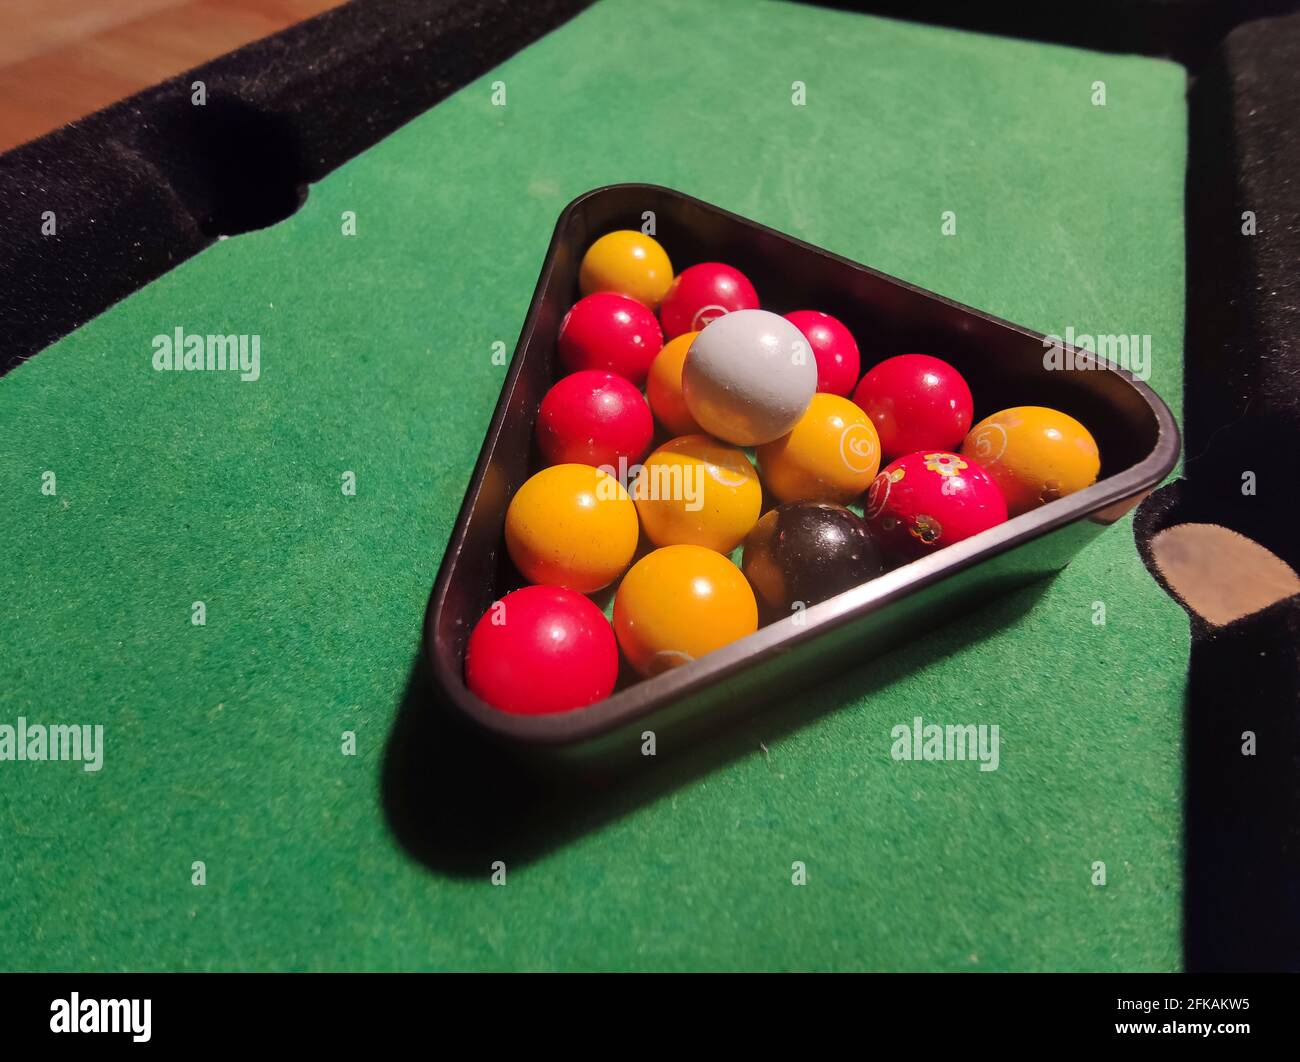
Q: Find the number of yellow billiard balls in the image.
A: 7